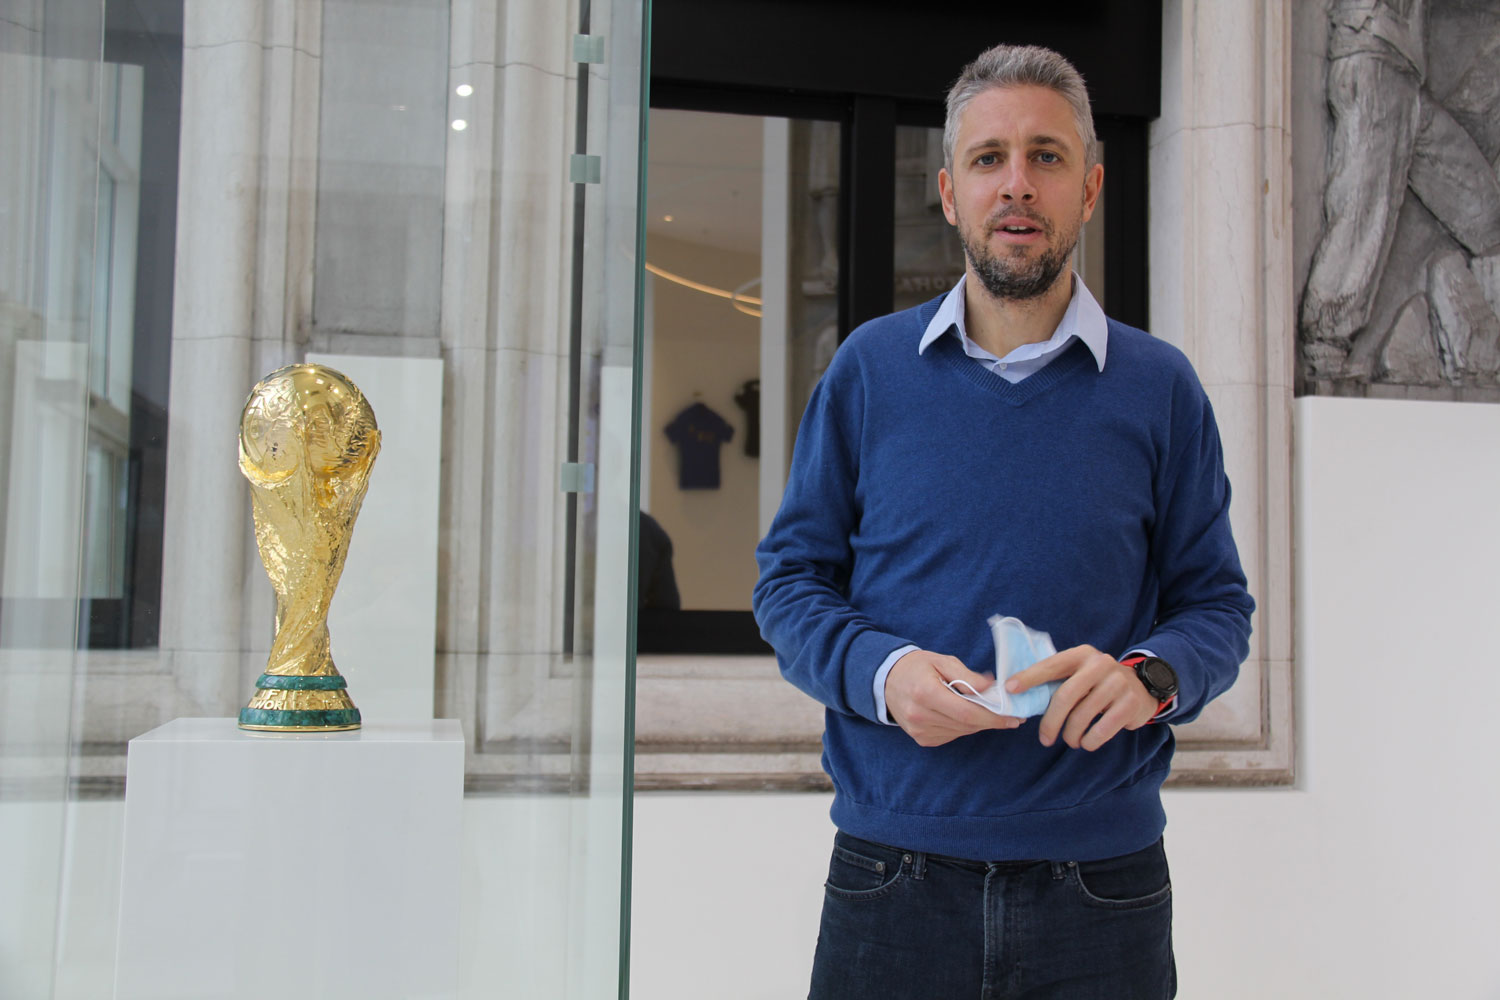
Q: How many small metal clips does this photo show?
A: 3